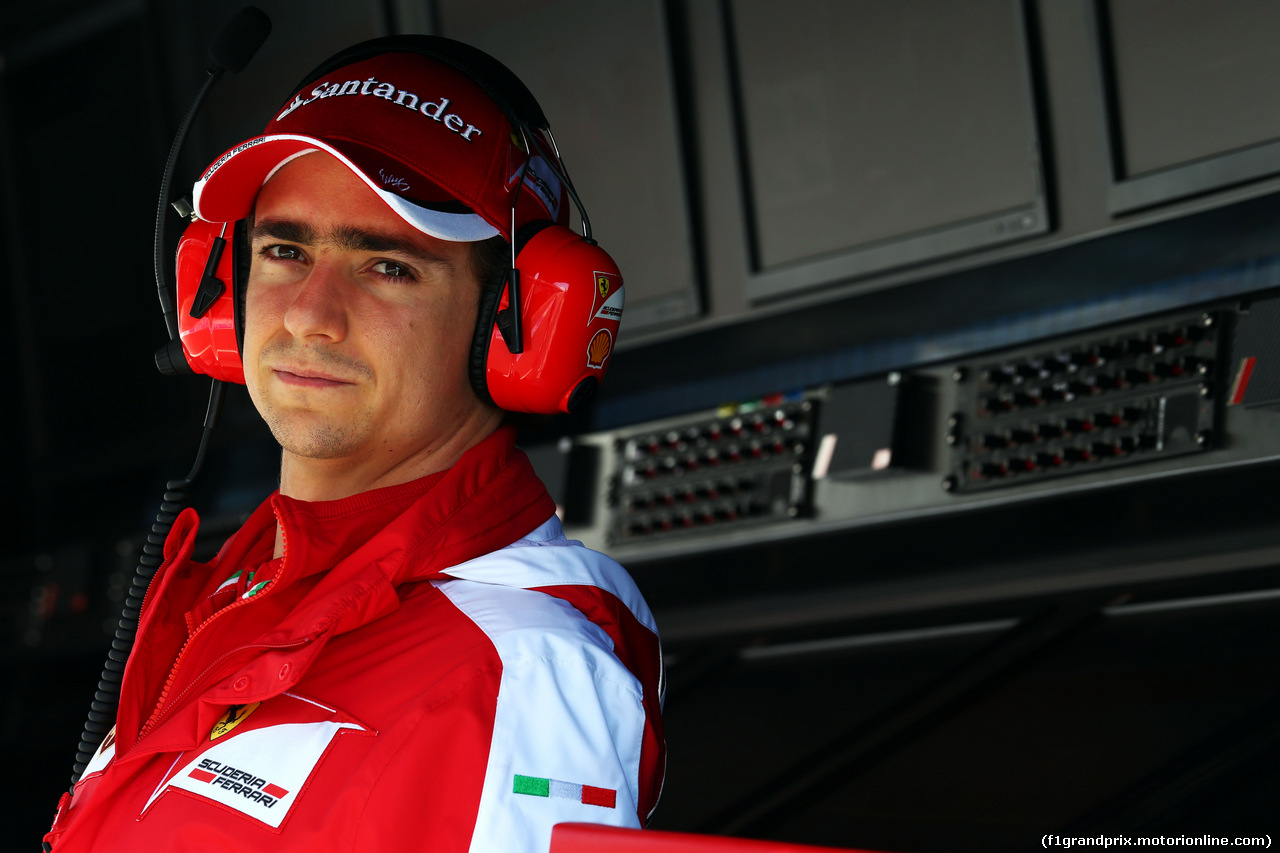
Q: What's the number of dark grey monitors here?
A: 3